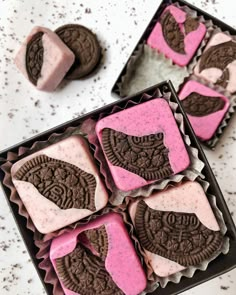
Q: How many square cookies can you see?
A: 8